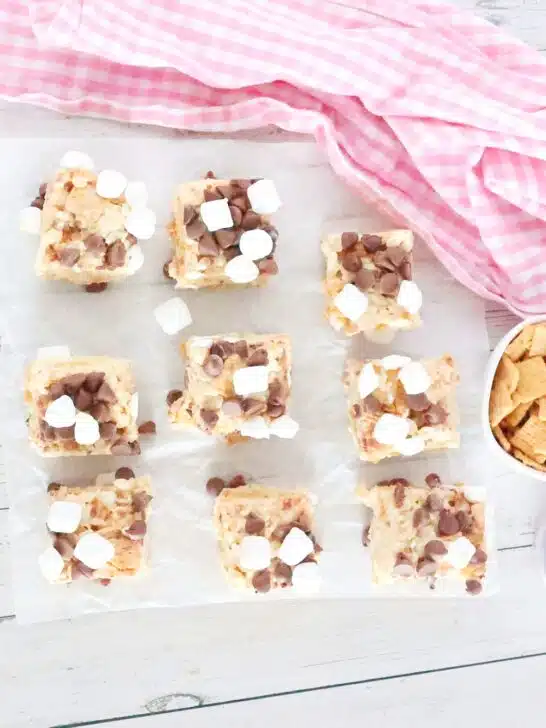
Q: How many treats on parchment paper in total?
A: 9